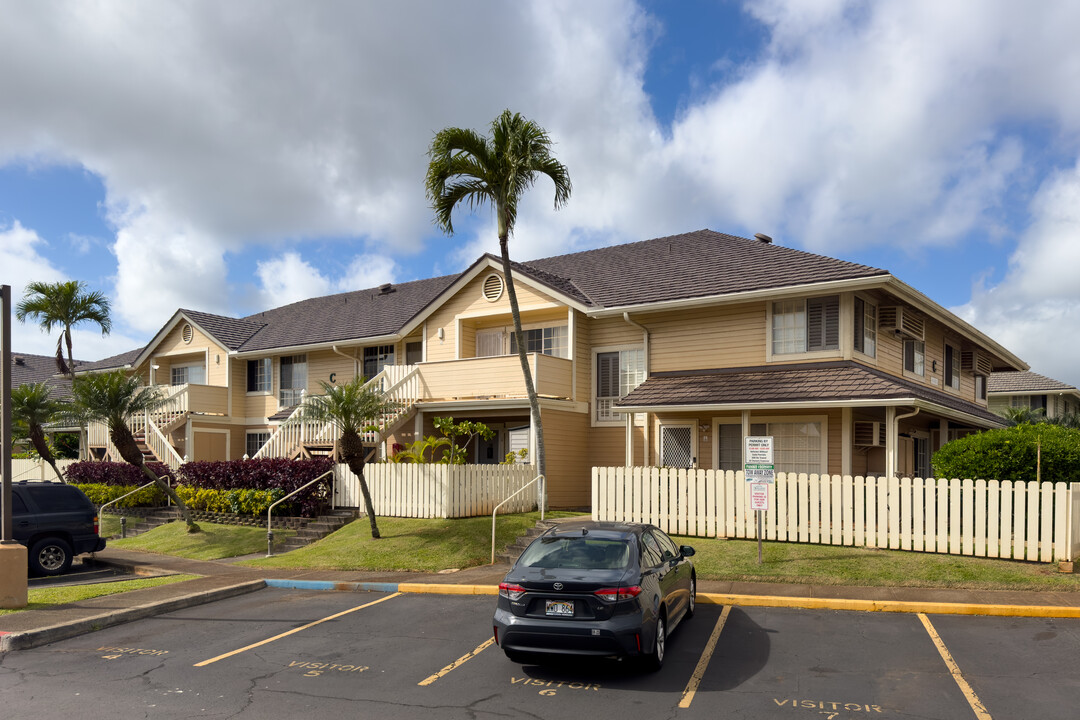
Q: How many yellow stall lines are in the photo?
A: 4